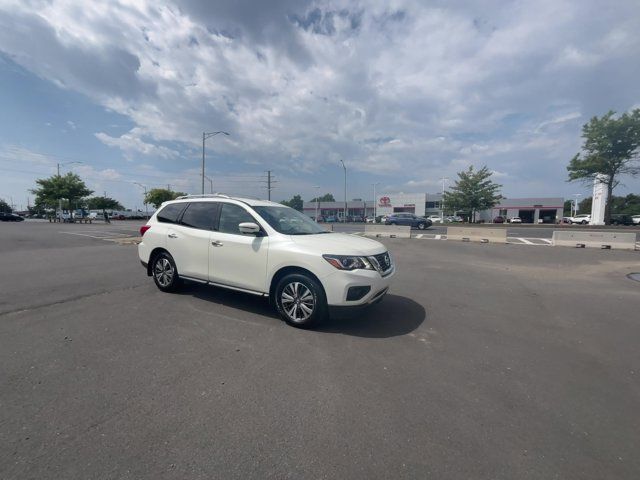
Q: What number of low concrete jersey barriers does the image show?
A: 3